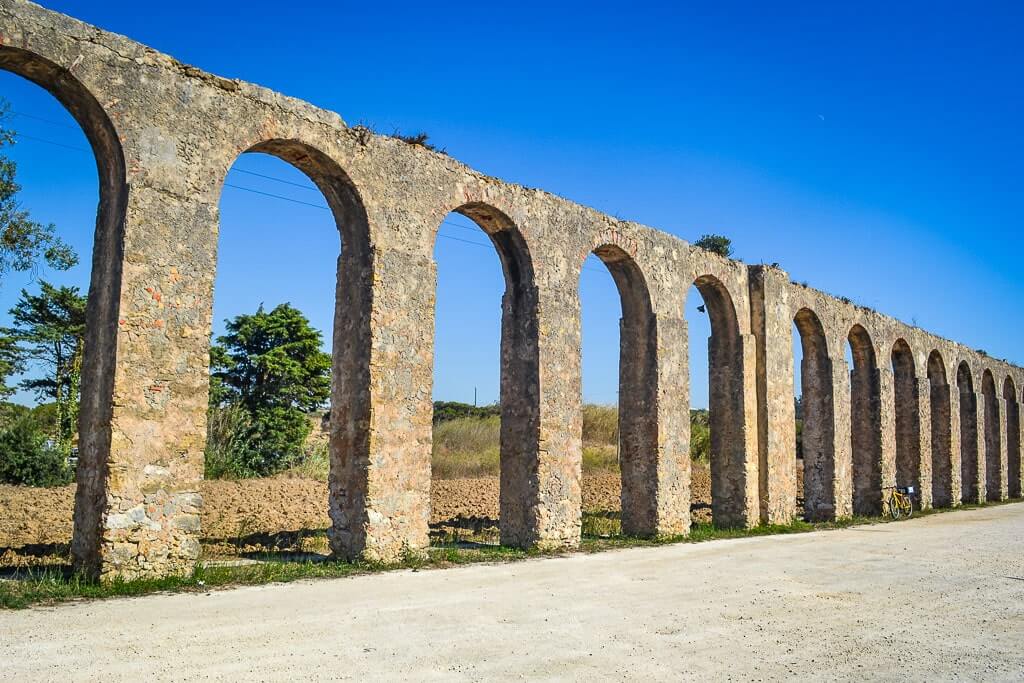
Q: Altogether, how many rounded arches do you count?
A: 12